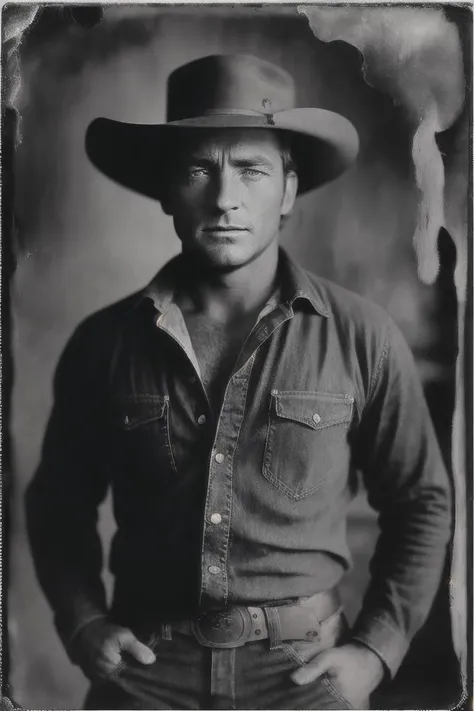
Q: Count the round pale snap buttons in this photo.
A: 6